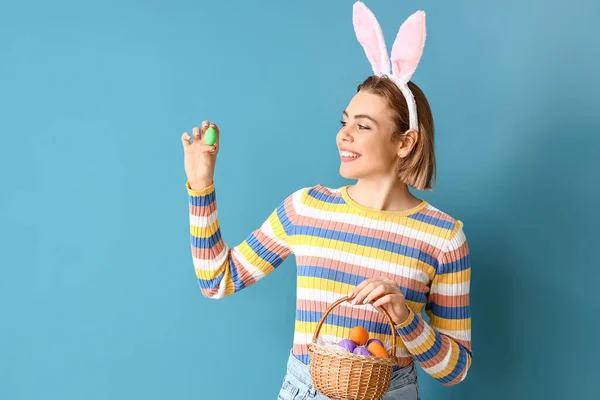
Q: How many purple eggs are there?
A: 3